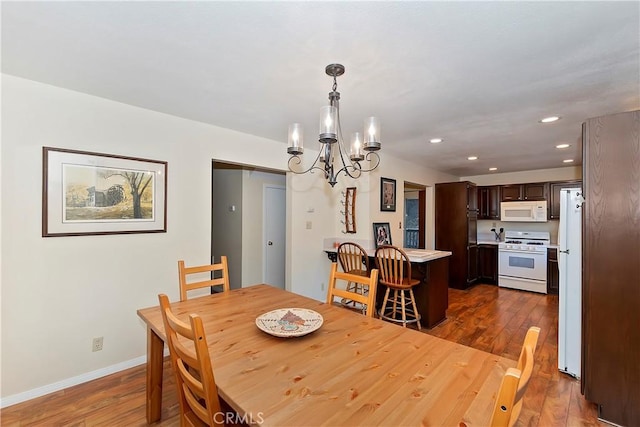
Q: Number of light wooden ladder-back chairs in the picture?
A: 4